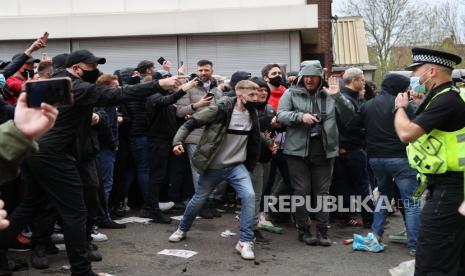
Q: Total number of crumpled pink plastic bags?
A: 0